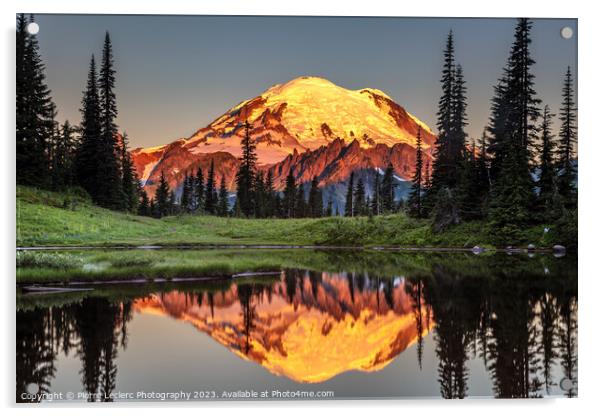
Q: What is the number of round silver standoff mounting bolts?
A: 4